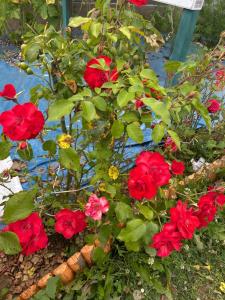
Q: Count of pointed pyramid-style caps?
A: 0